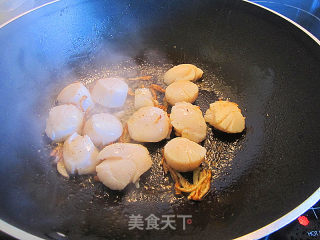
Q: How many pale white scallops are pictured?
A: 13